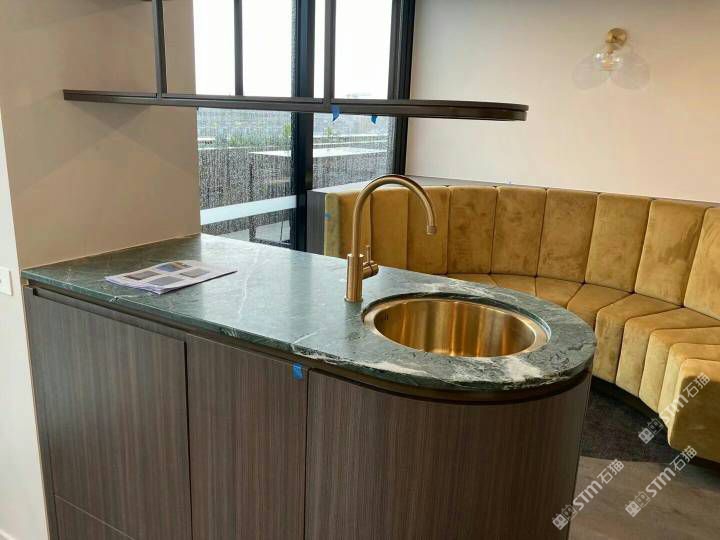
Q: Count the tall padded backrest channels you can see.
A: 9